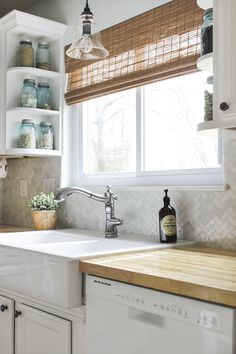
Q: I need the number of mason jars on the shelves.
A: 8